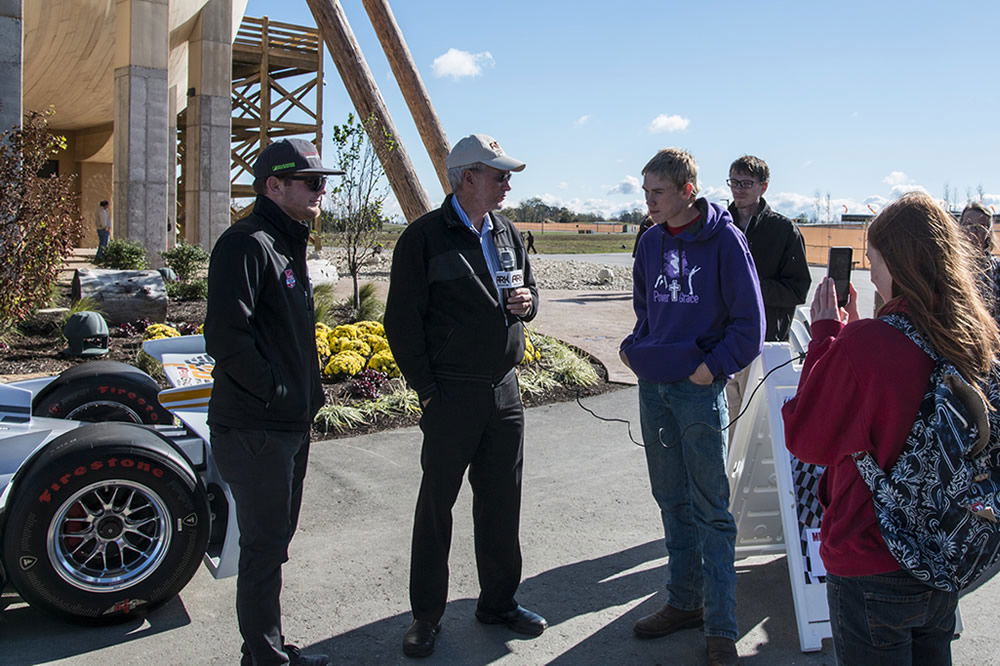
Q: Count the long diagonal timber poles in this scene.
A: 2